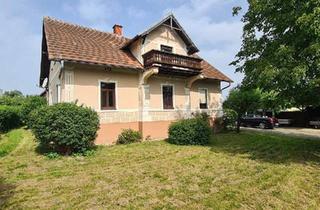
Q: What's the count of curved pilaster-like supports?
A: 2